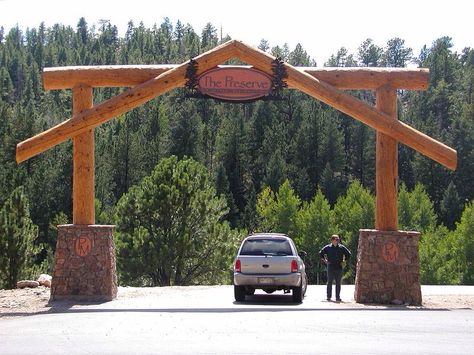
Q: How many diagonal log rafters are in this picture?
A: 2